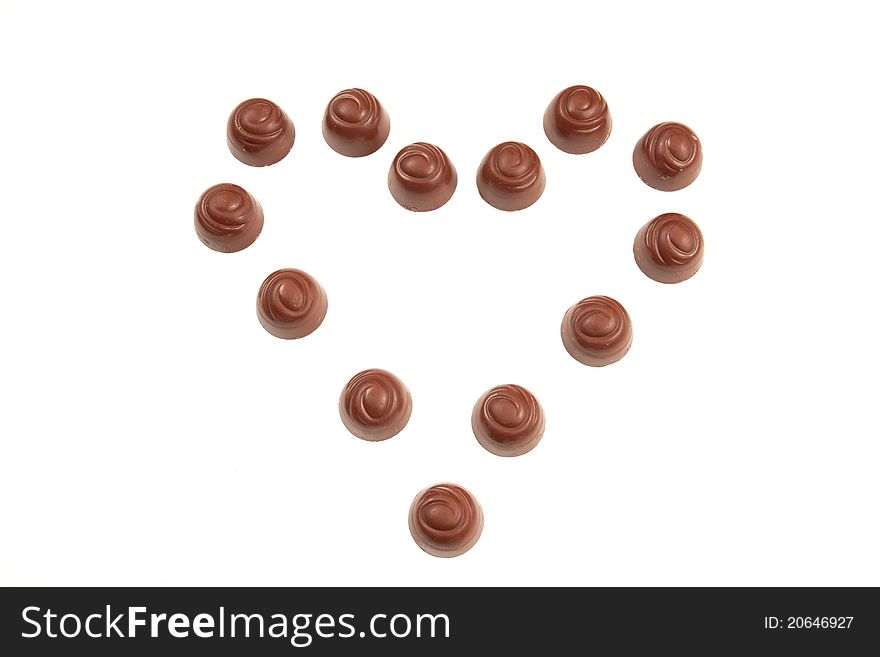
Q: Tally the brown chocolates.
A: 13